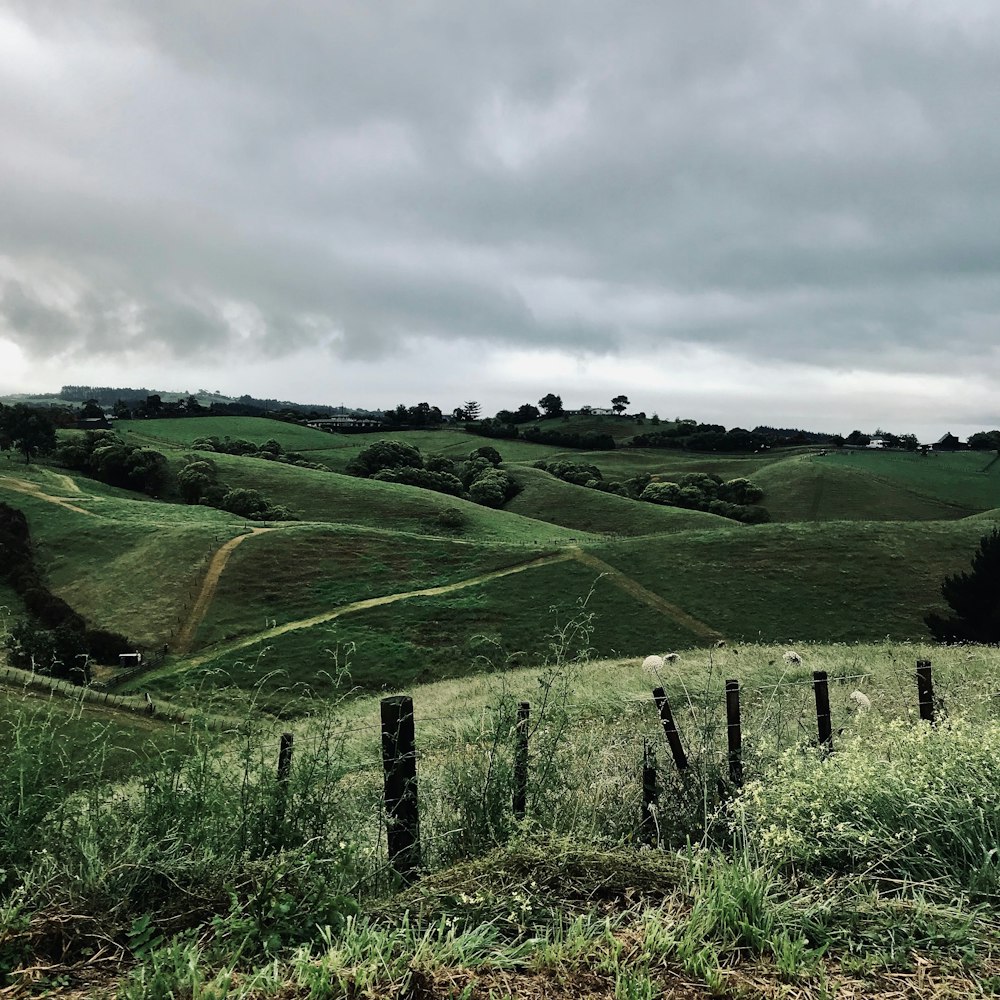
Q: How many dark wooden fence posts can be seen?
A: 8